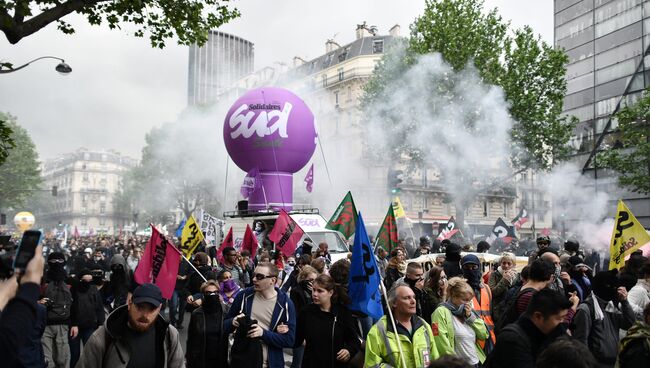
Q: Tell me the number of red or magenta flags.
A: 4